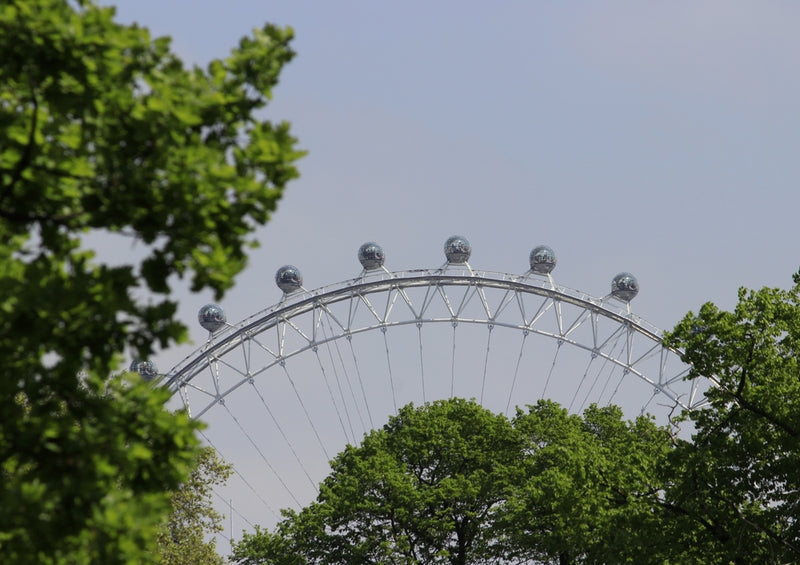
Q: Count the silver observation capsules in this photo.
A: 7